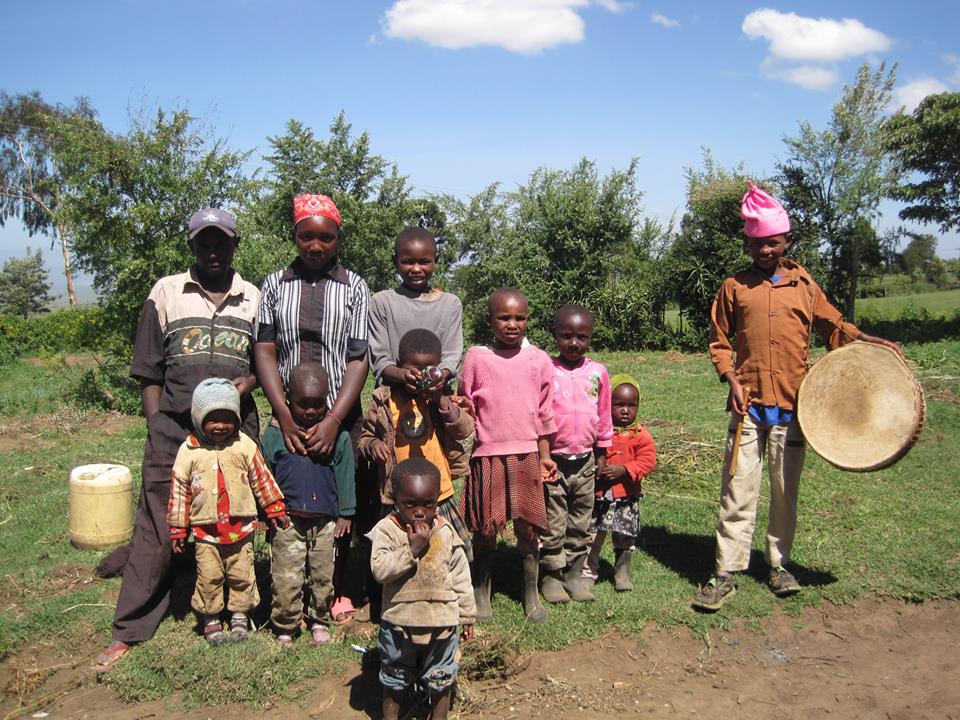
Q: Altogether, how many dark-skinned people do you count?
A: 11